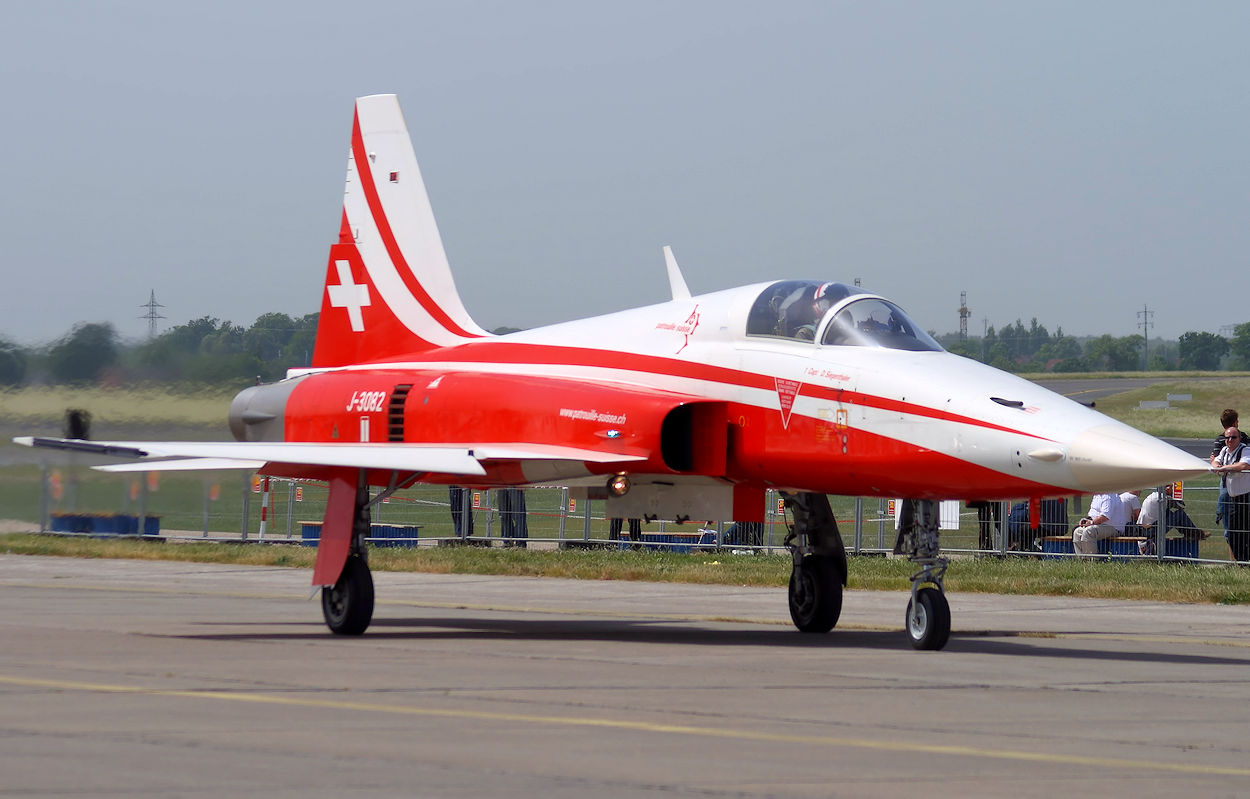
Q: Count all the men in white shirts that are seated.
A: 3